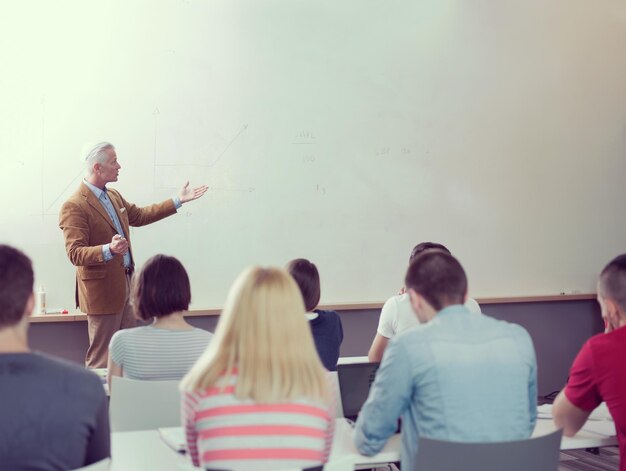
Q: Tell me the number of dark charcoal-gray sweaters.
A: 1